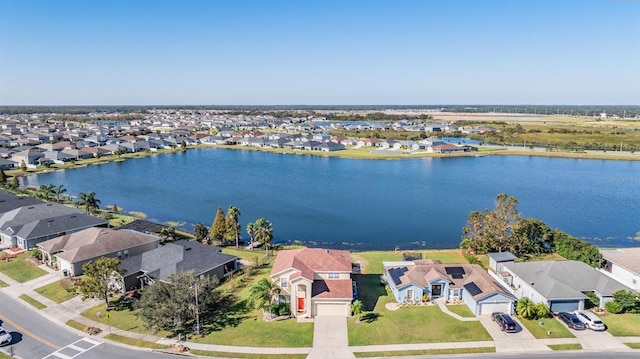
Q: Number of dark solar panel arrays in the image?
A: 3